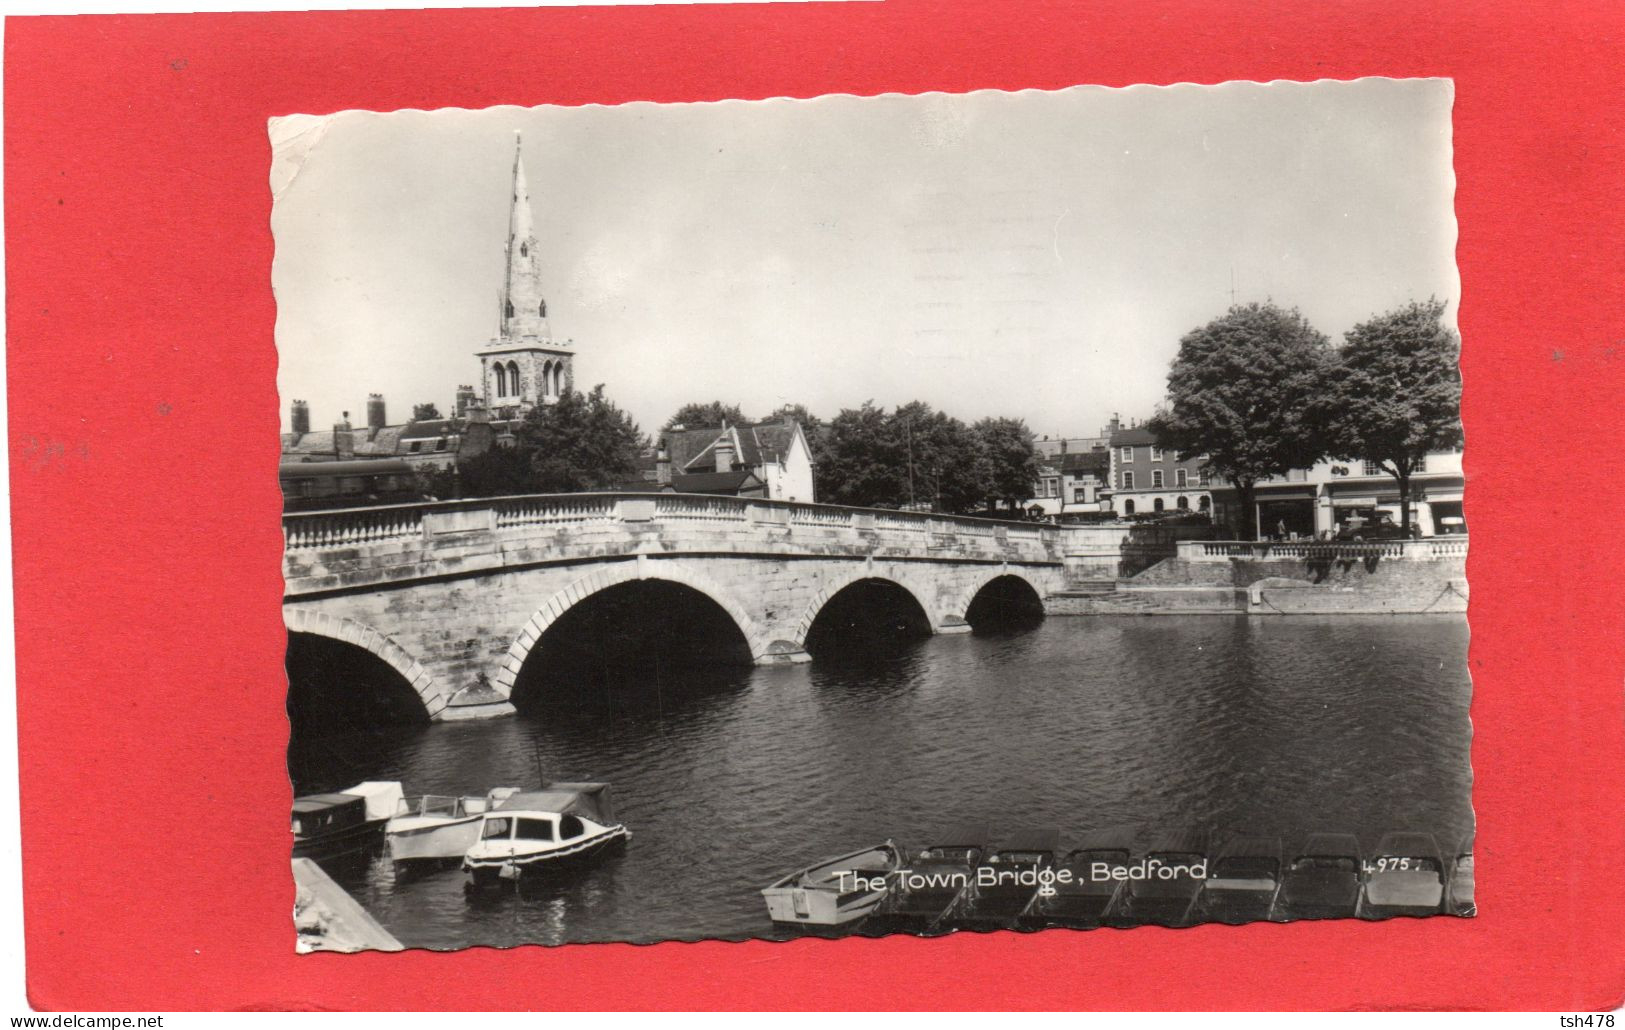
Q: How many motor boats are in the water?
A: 3